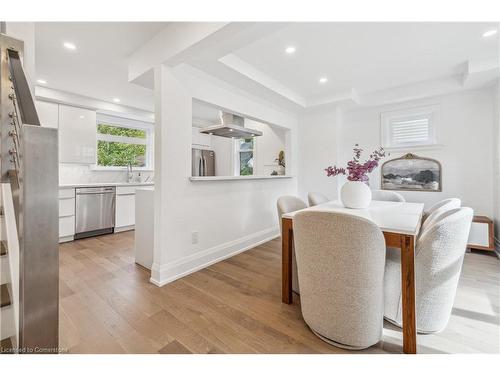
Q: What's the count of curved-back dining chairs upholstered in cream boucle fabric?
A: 6